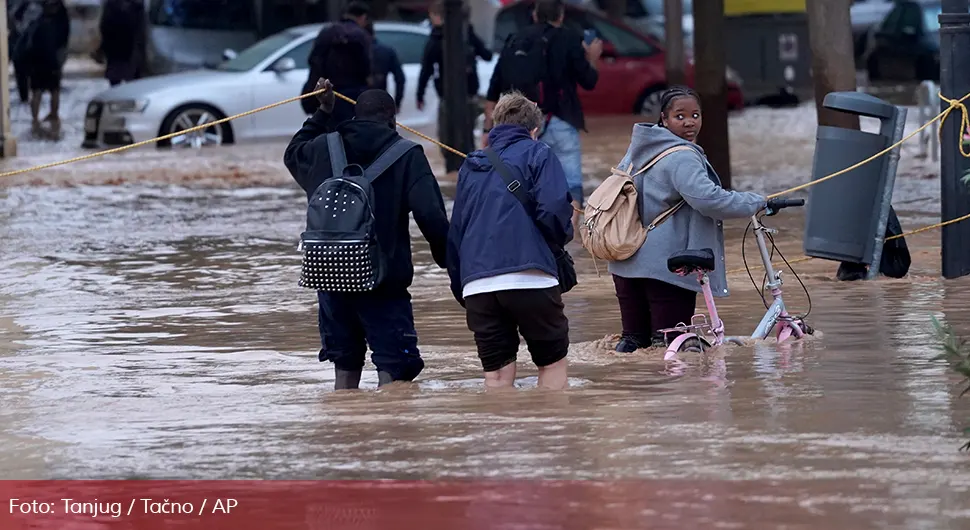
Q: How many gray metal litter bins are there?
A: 1